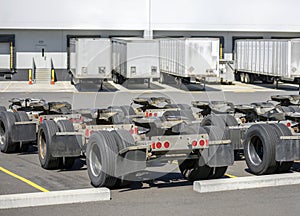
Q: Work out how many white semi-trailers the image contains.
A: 4